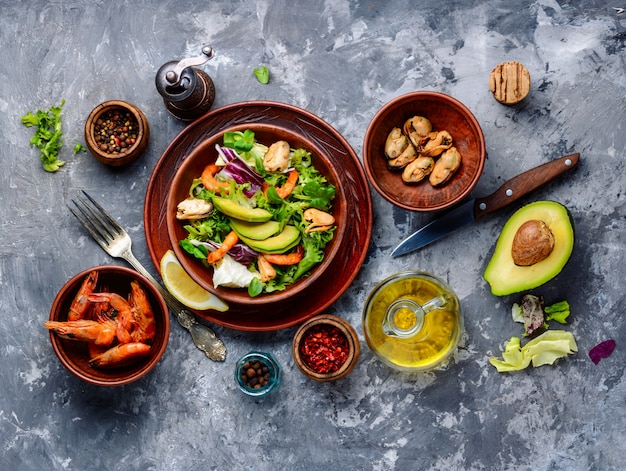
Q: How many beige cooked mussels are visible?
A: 10